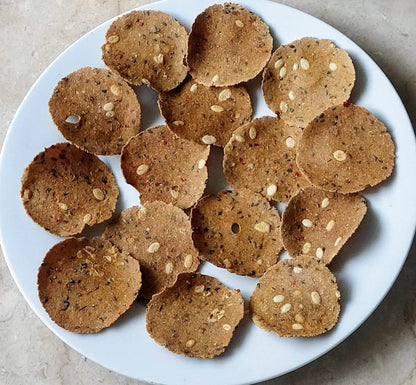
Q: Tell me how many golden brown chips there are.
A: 15